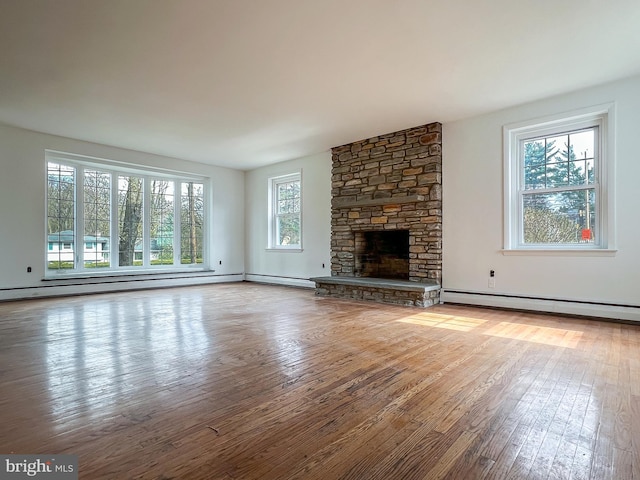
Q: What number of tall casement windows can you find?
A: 5